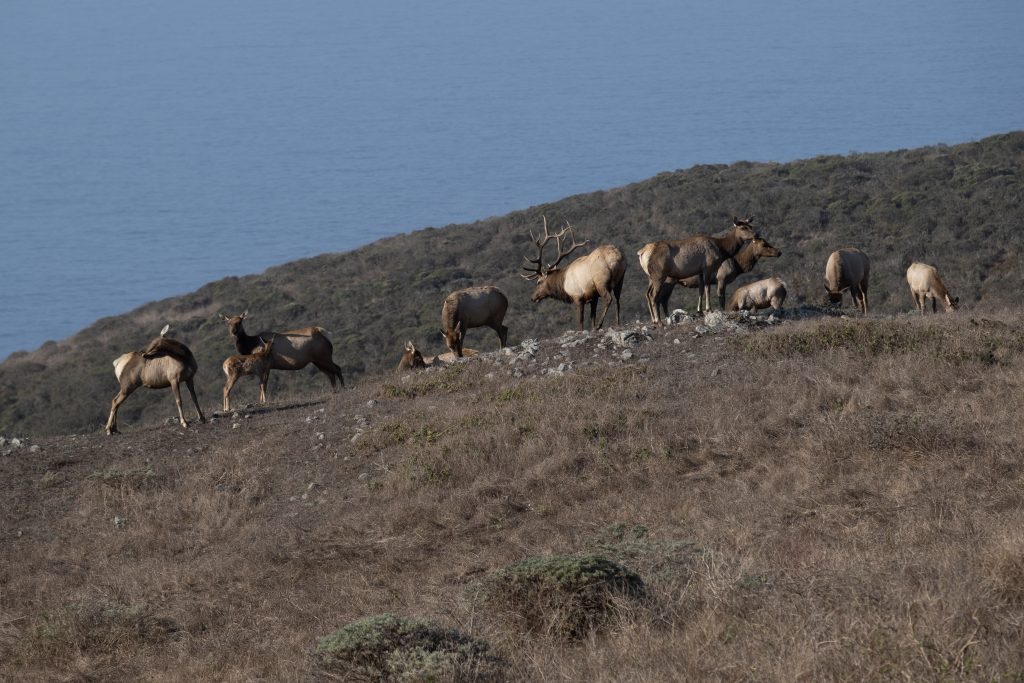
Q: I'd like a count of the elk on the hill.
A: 11